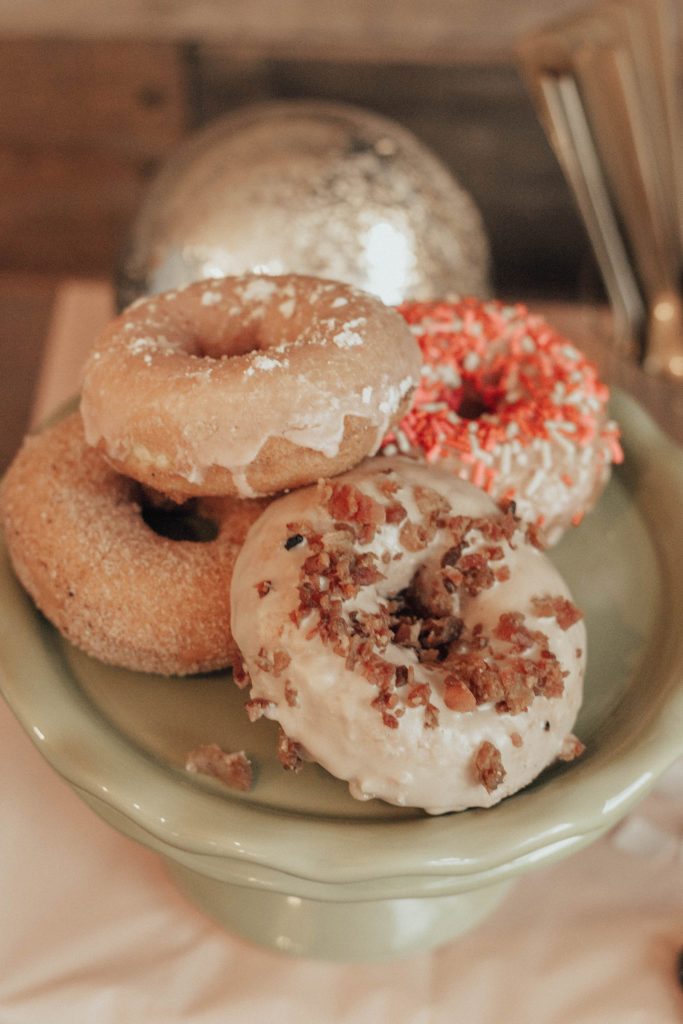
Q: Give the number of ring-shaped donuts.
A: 4